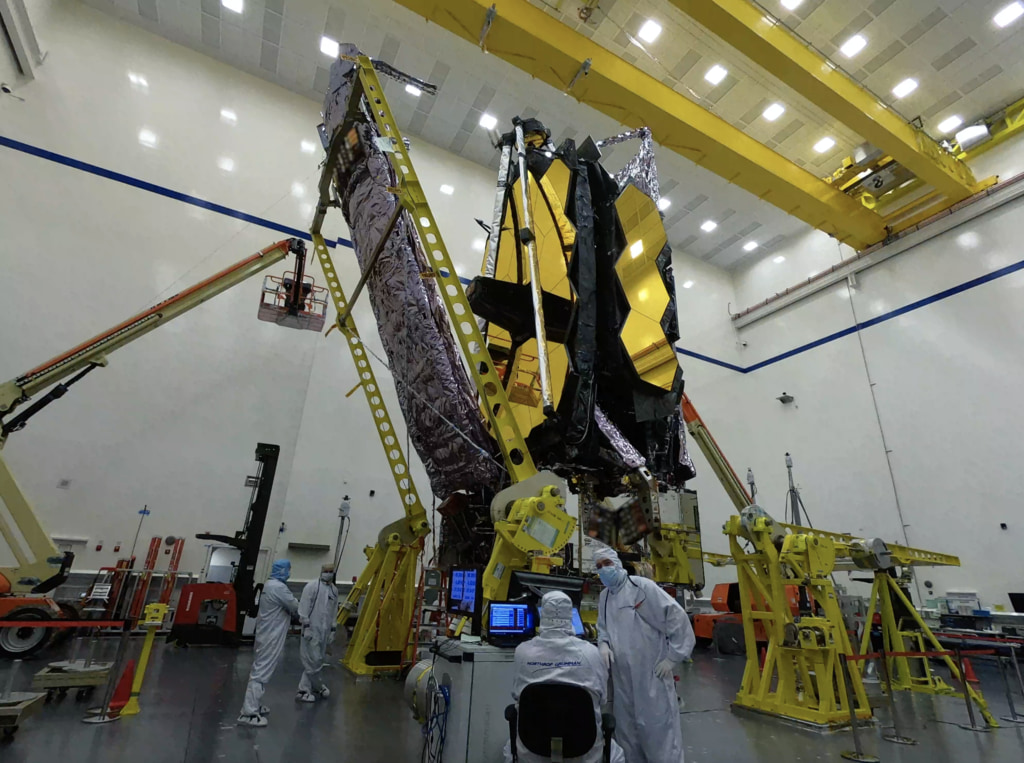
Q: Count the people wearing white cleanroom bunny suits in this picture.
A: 4